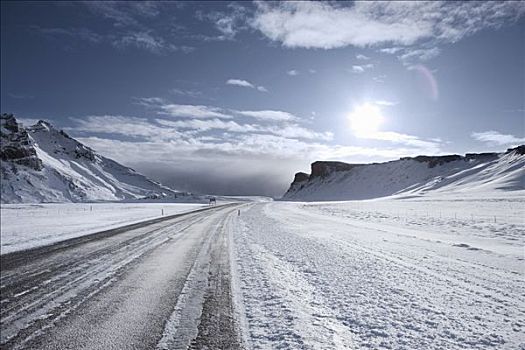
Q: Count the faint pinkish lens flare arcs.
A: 1